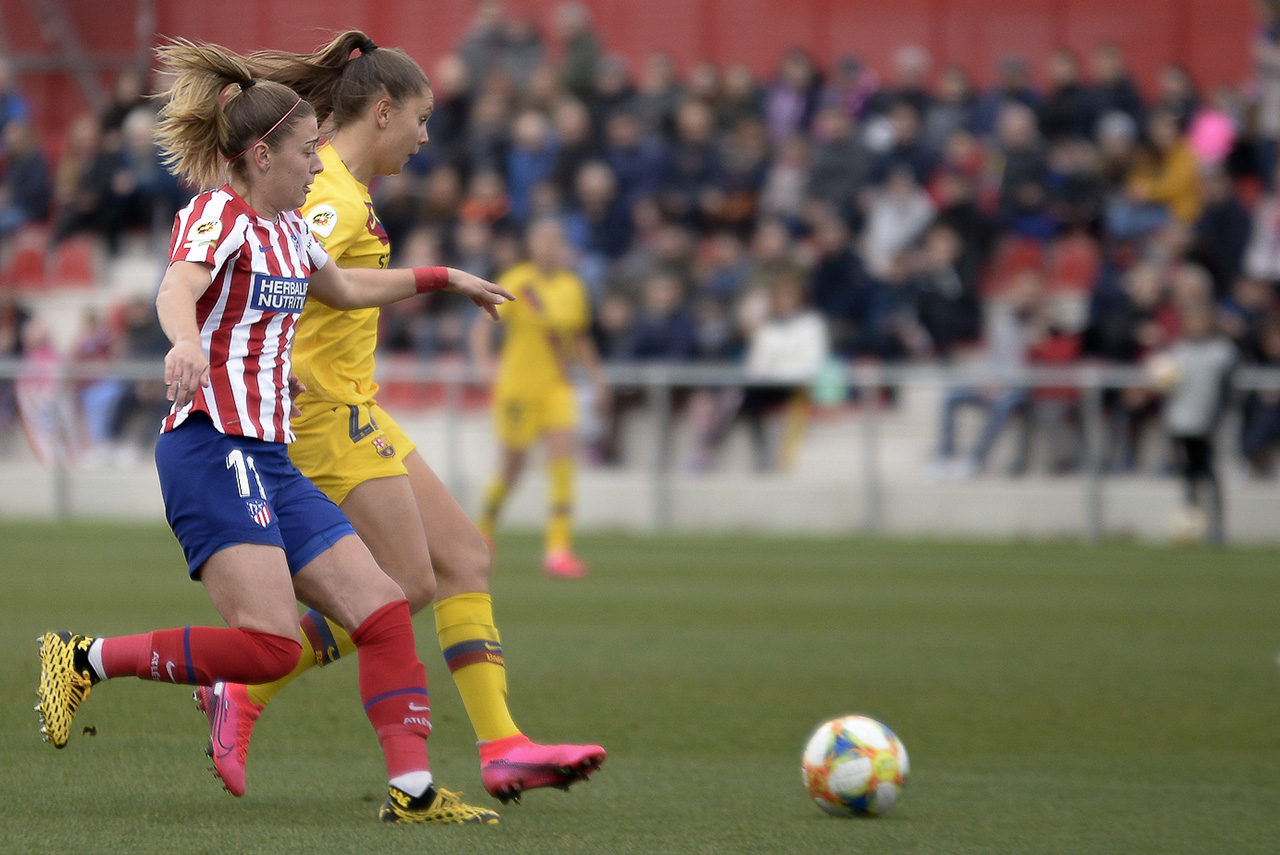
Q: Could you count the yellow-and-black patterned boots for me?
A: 2